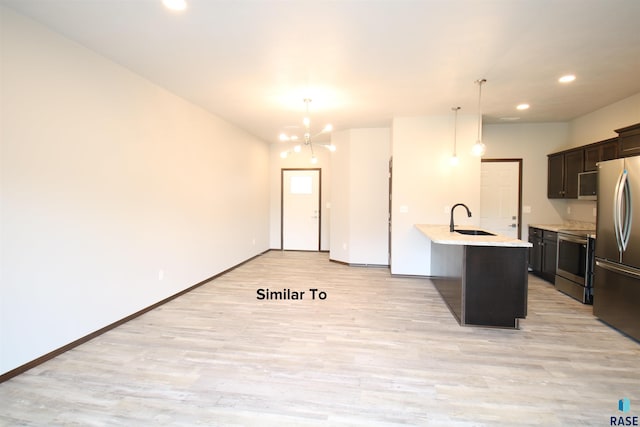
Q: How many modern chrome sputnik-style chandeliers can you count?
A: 1